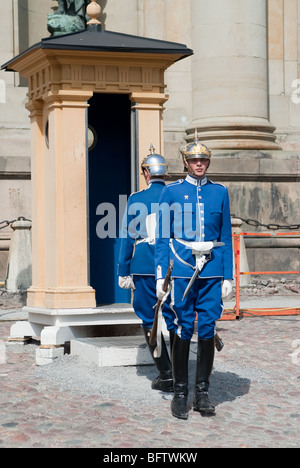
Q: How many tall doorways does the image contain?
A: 1